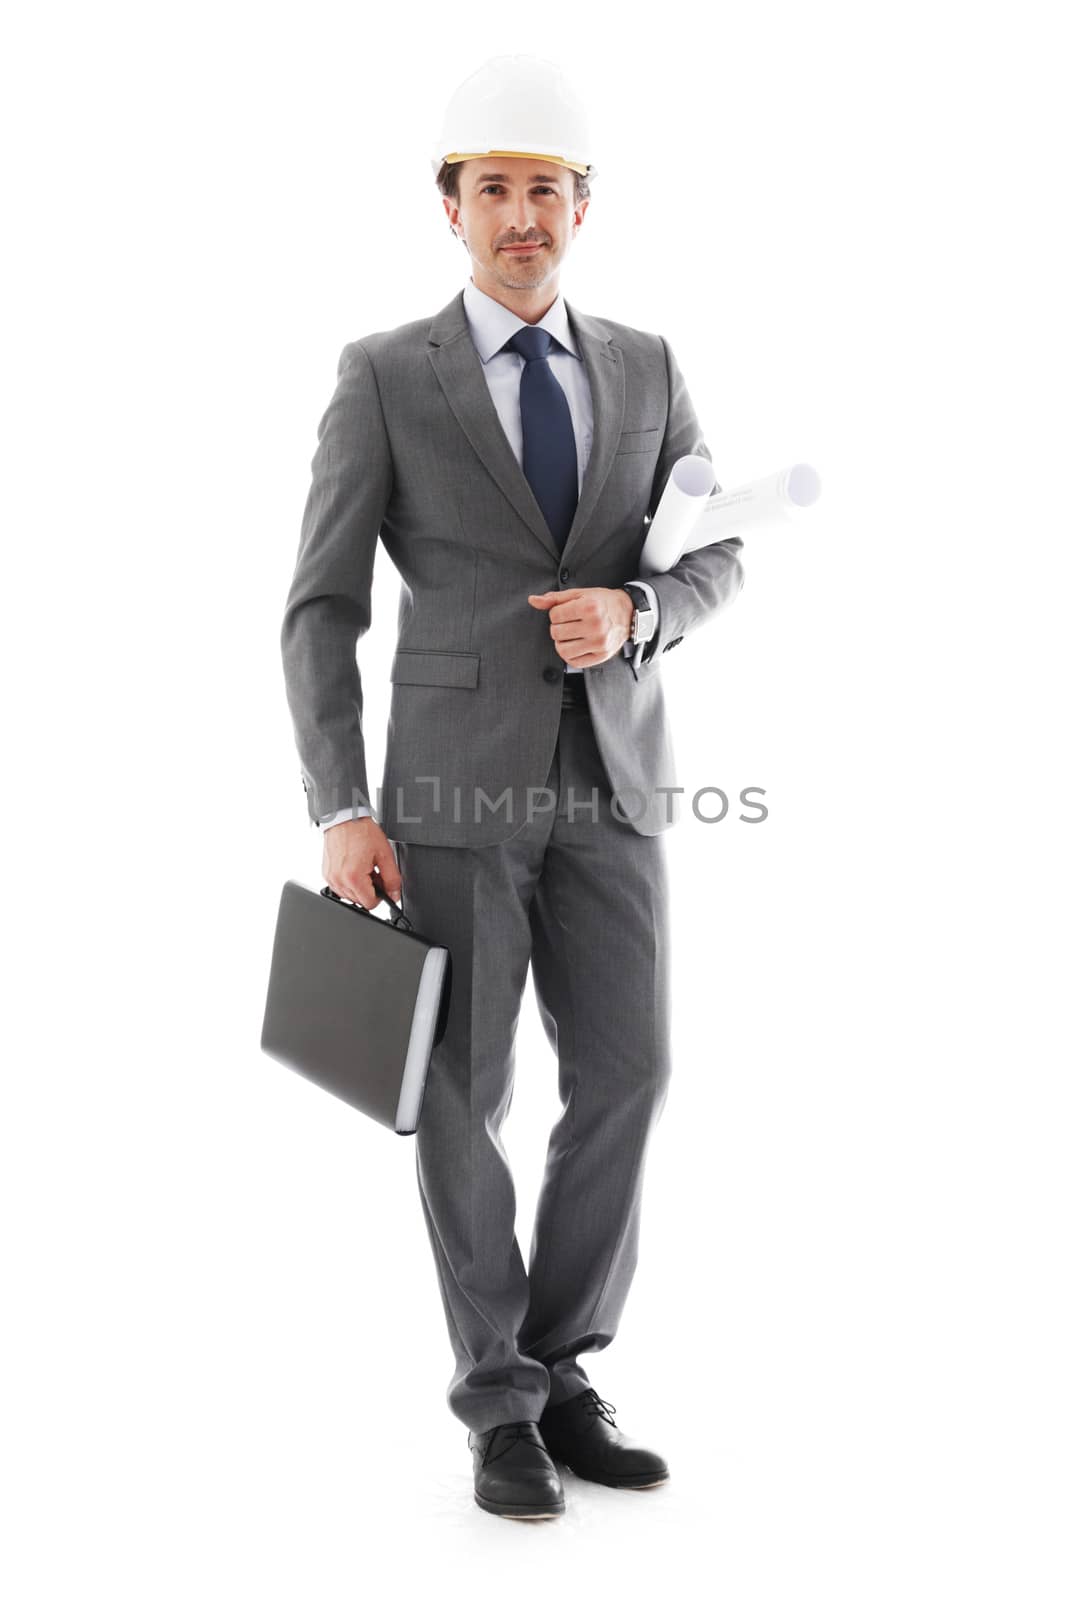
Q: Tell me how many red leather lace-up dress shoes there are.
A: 0